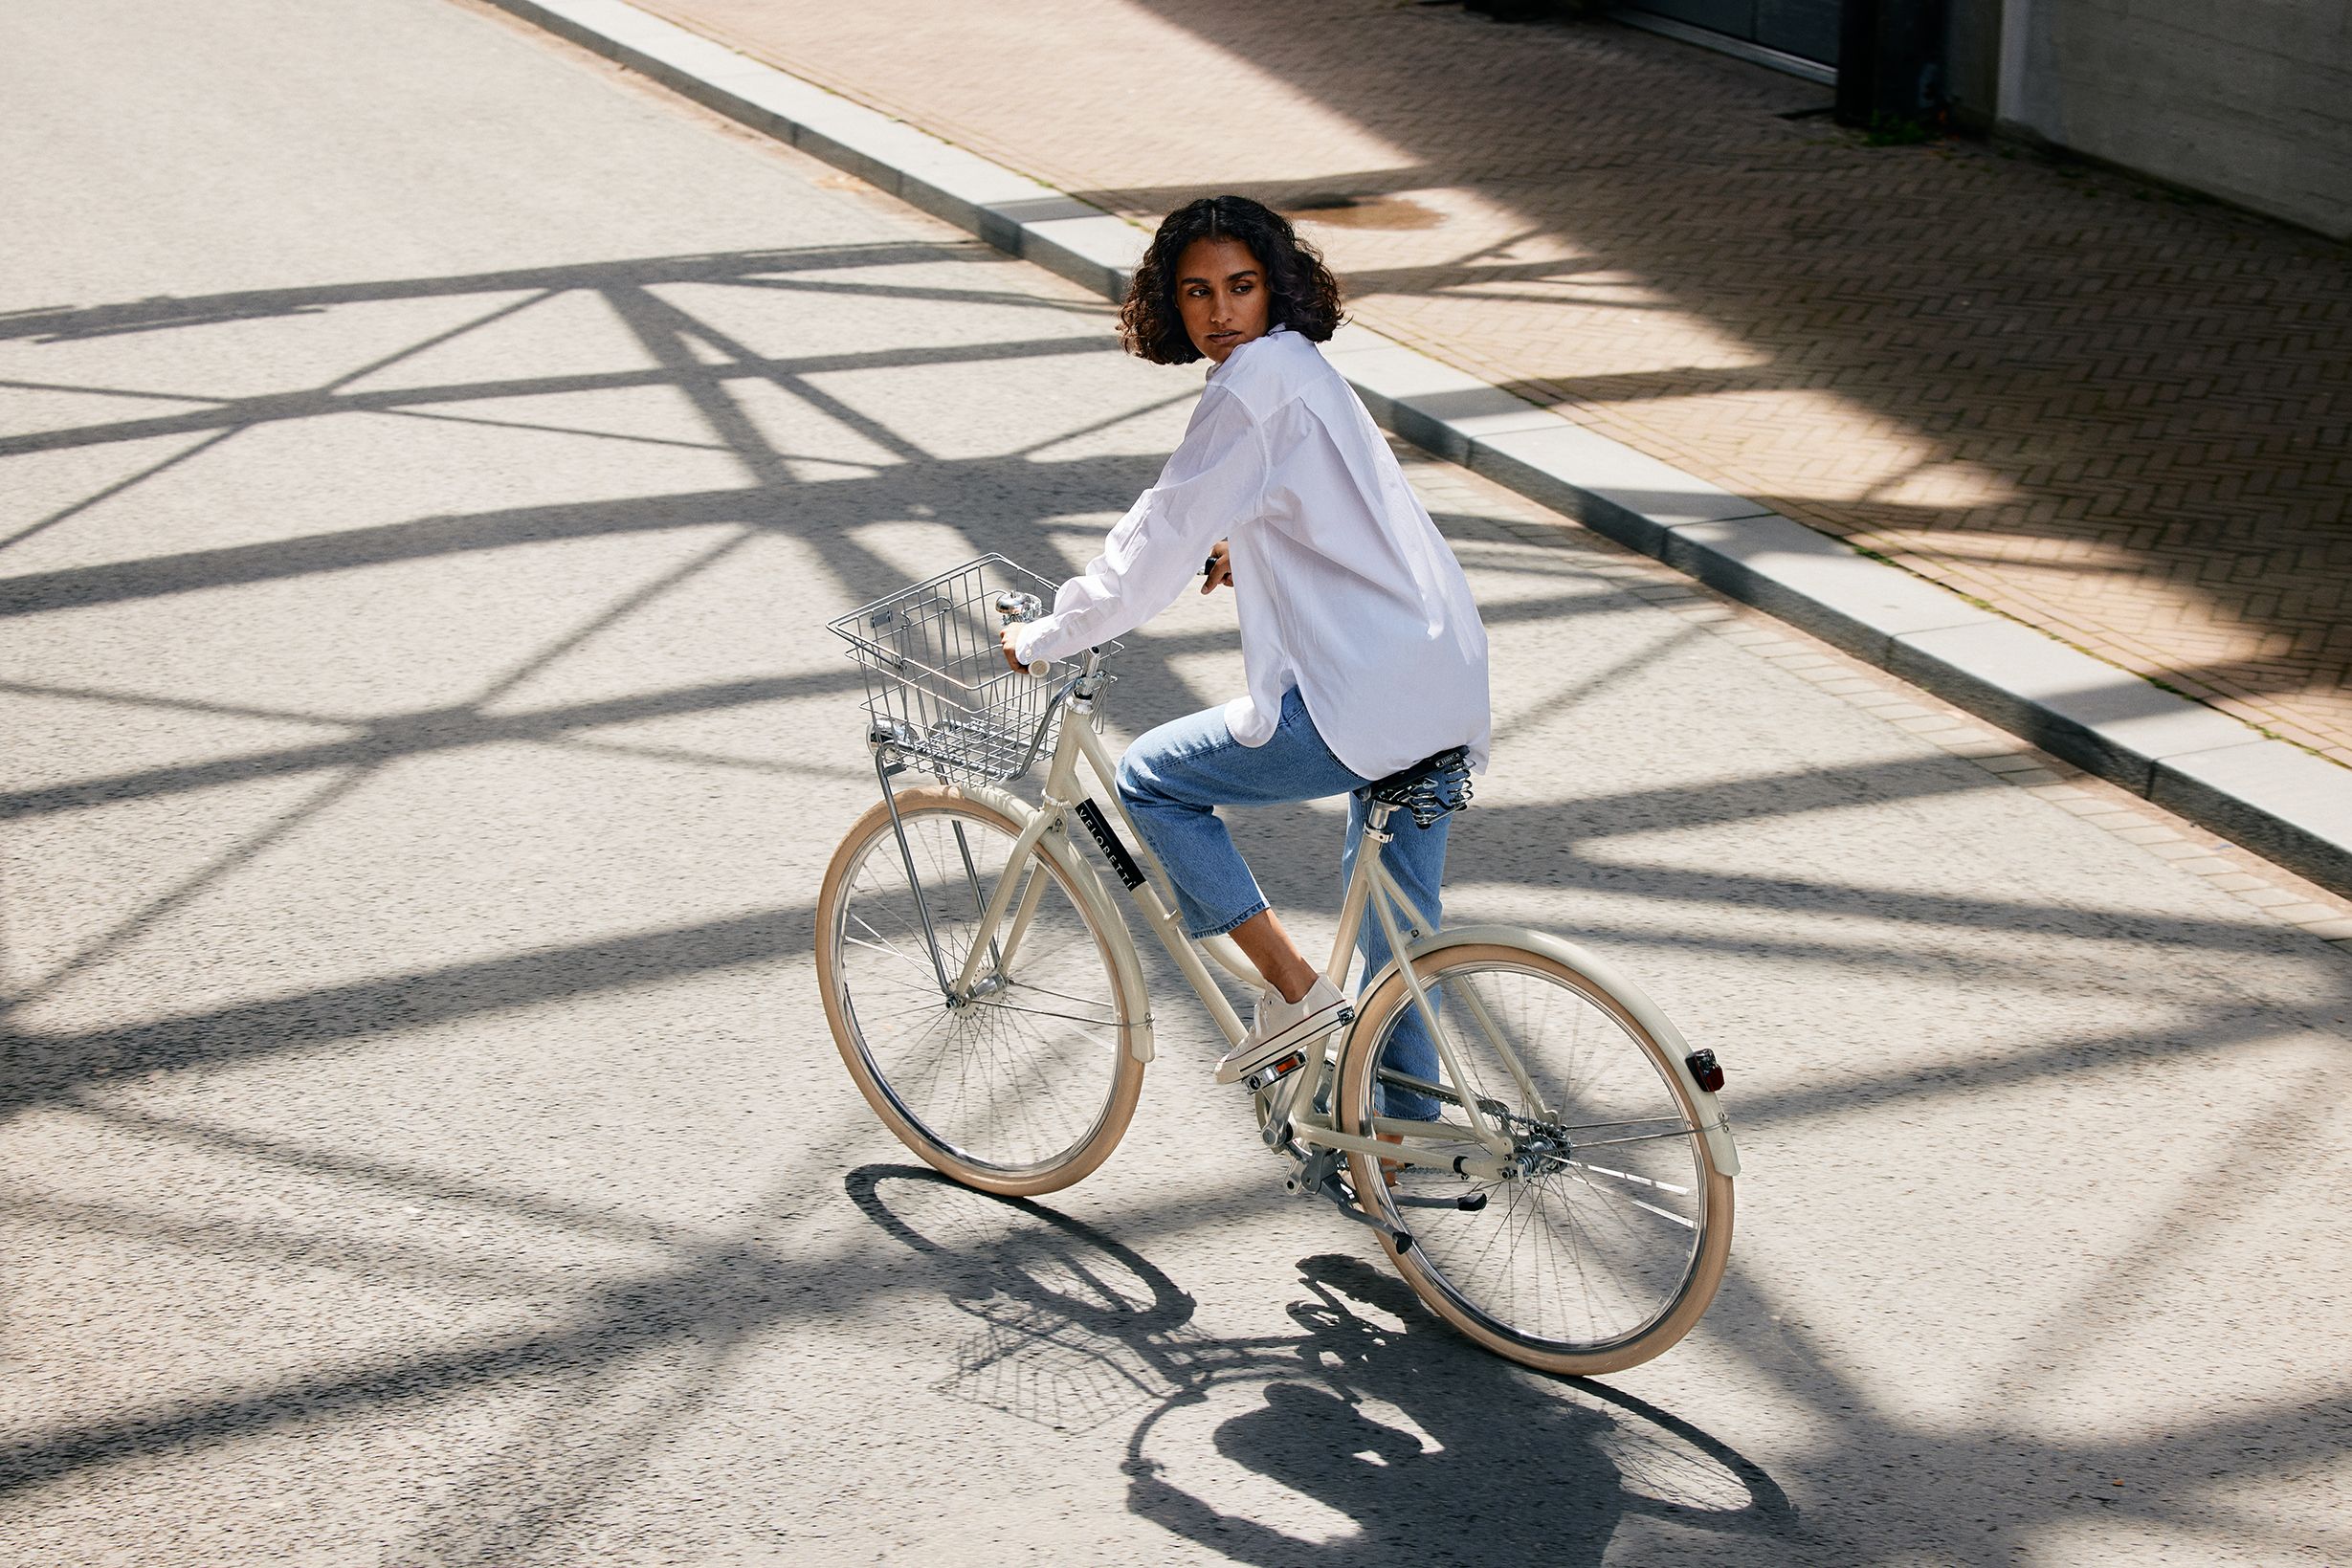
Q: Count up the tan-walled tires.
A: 2